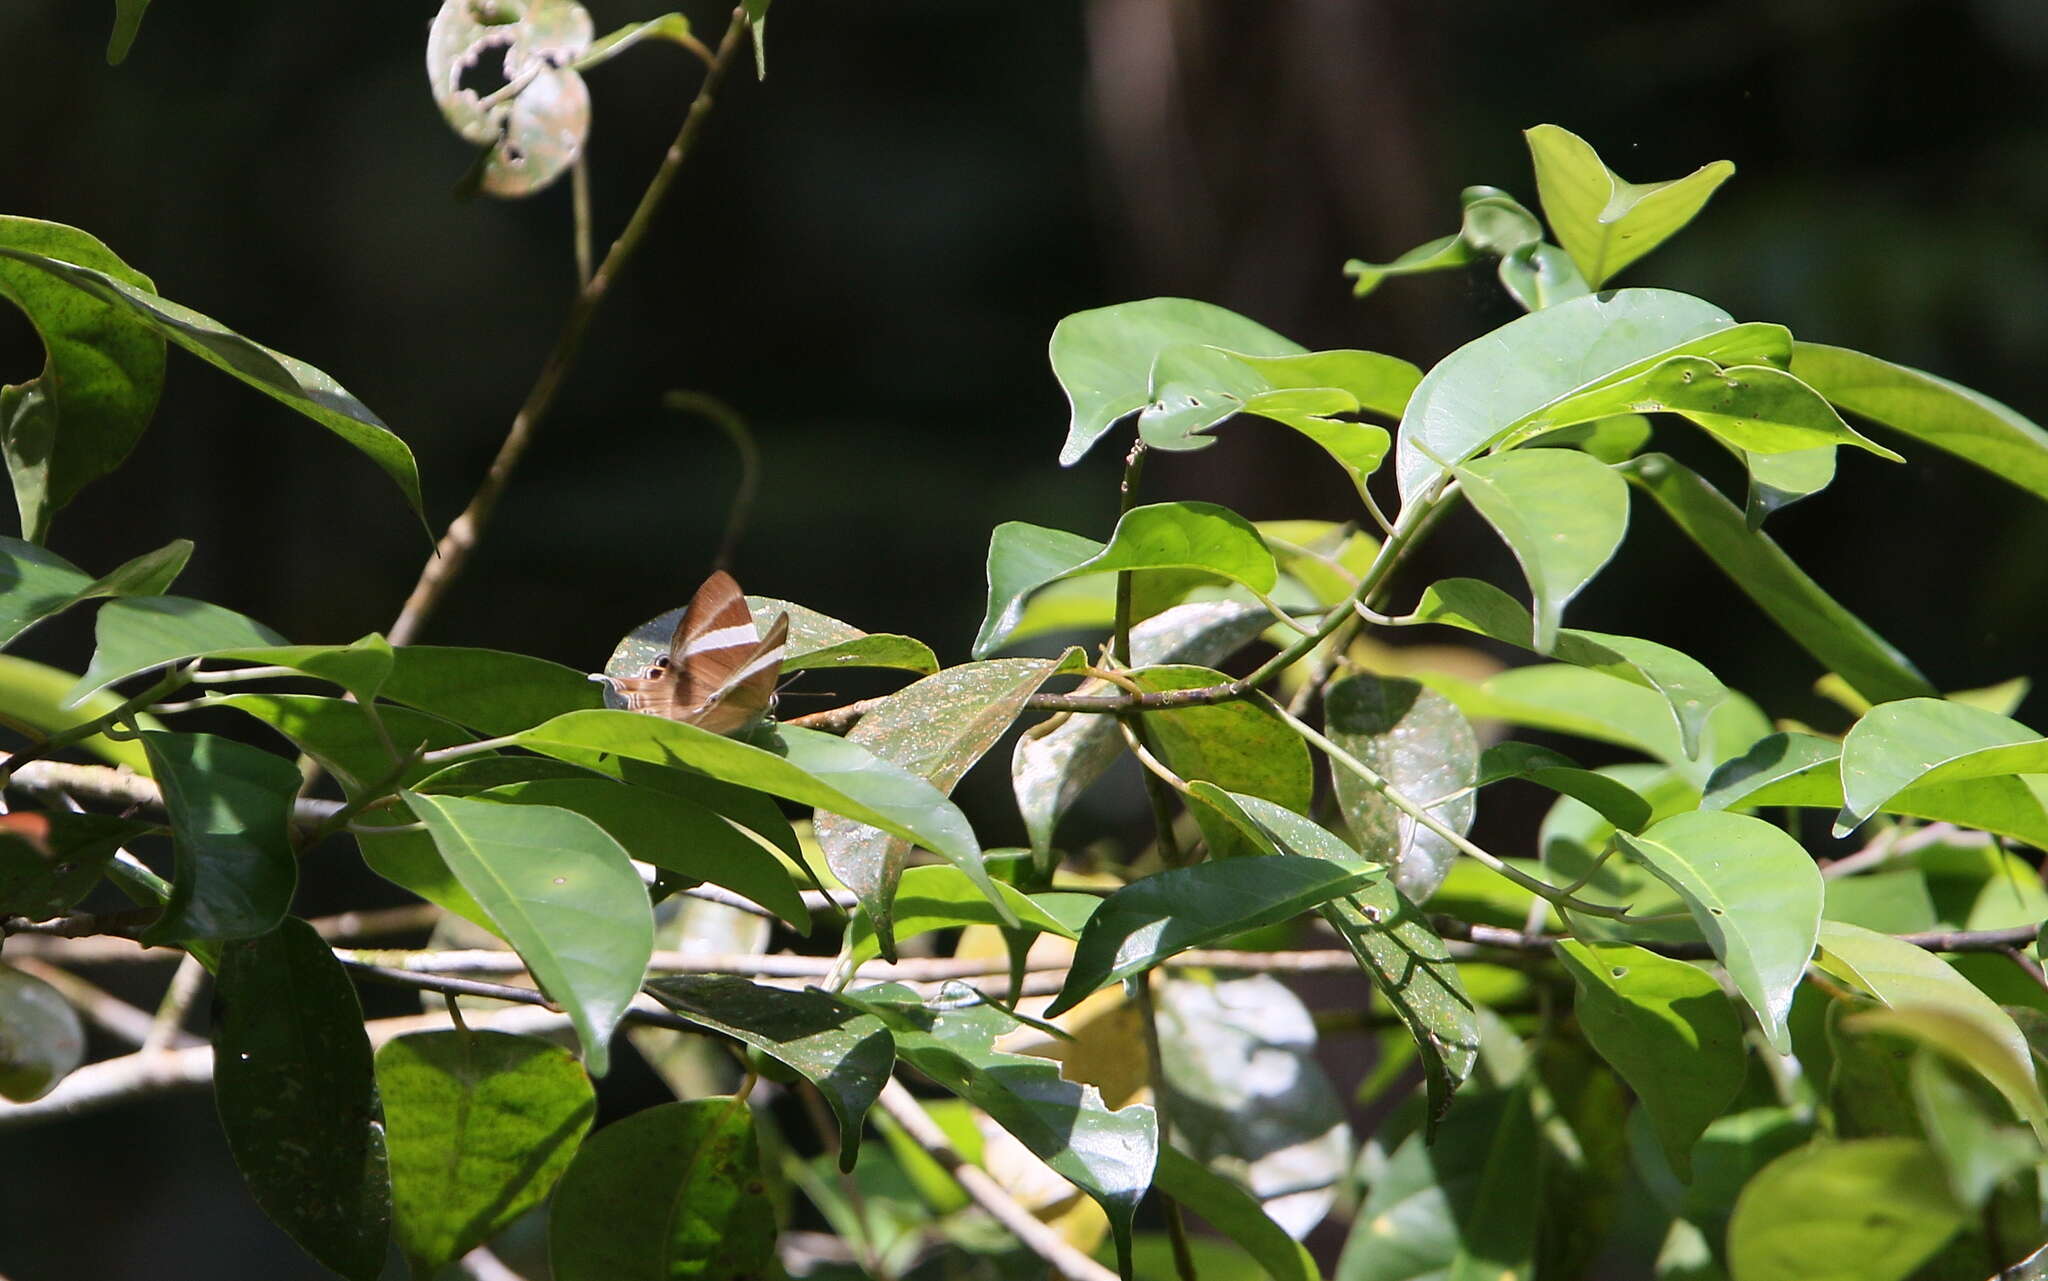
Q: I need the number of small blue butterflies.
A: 0